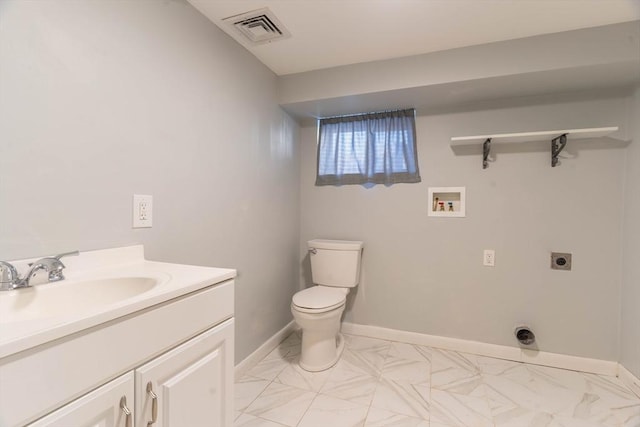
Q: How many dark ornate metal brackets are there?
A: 2